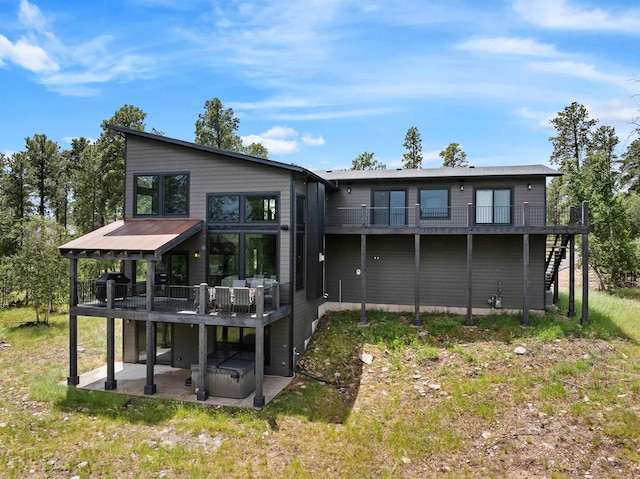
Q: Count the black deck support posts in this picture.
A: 11